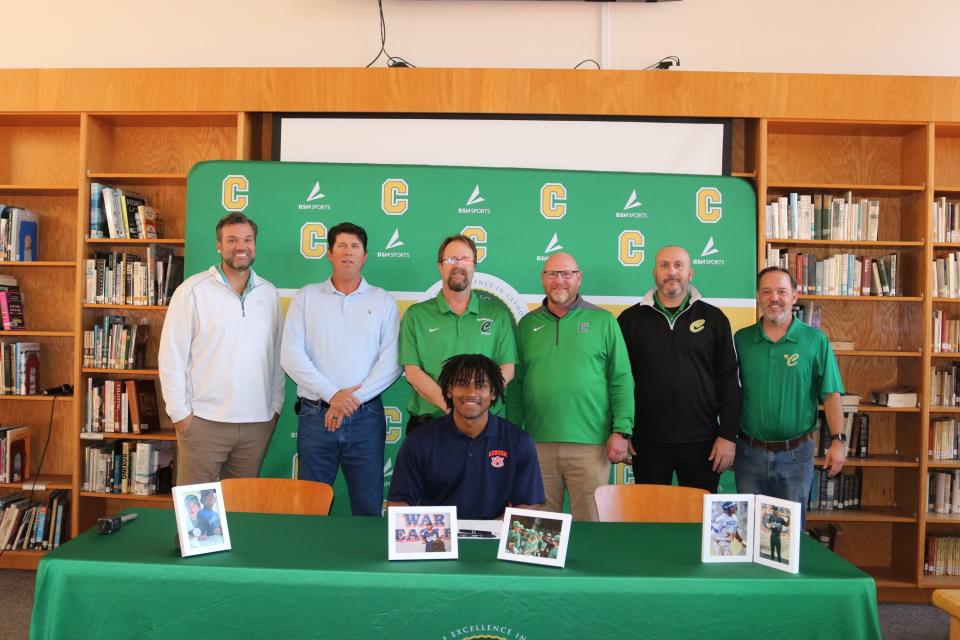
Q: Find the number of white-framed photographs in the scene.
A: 5